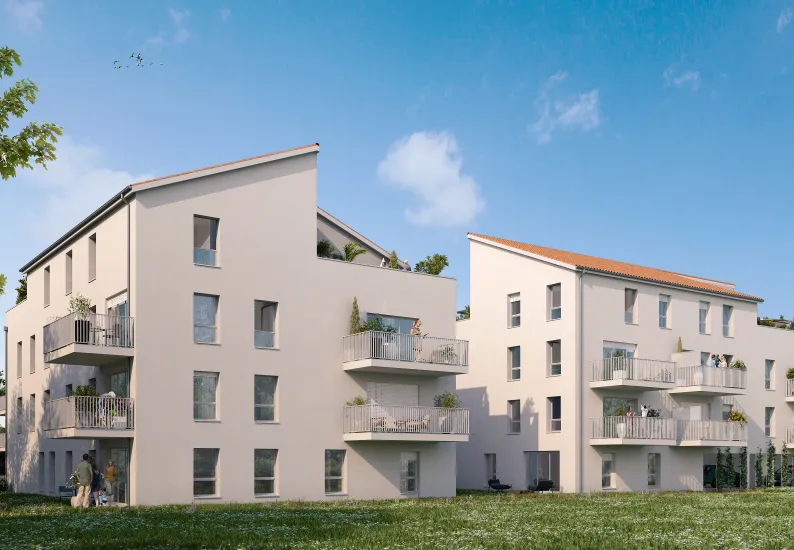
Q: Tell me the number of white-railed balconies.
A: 10